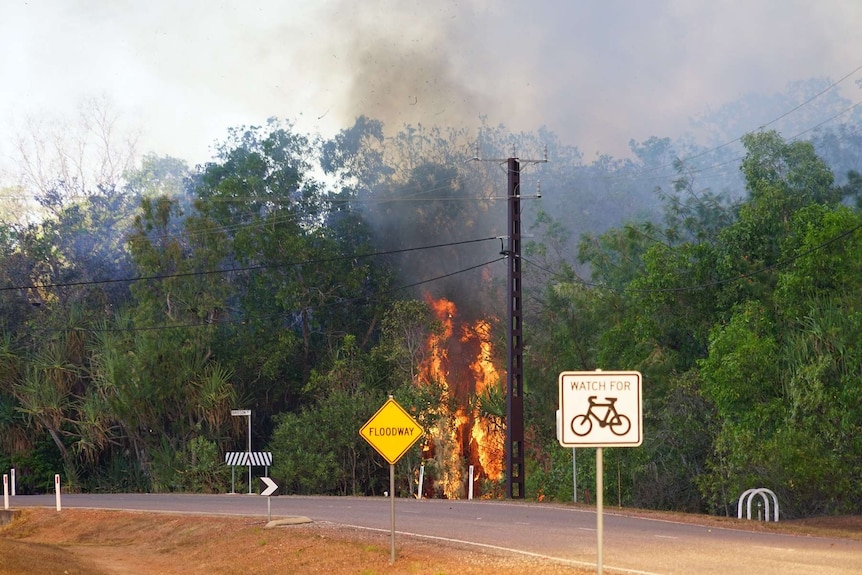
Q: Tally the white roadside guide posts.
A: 5